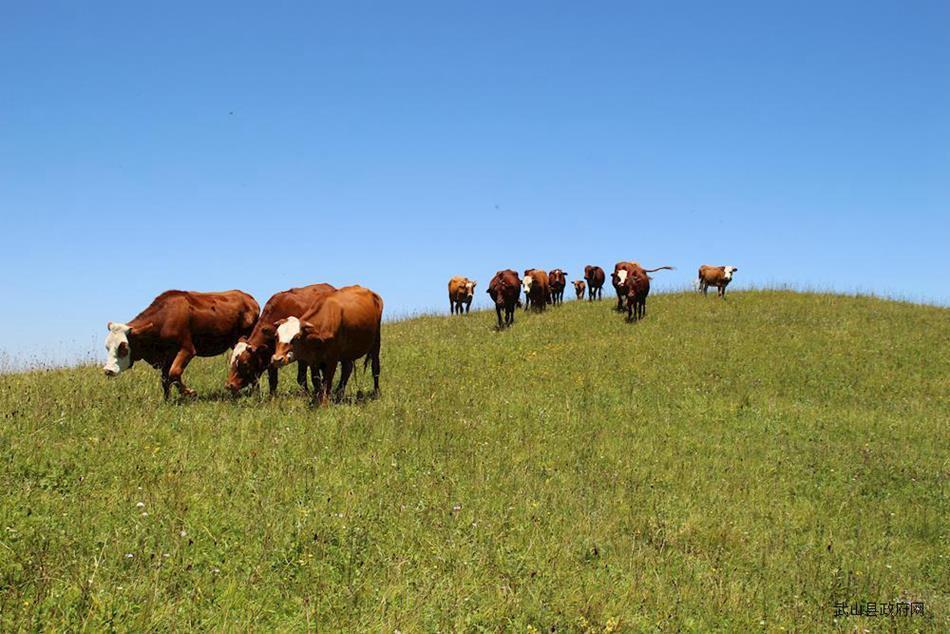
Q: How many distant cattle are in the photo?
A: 9